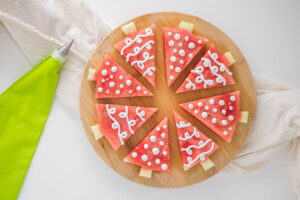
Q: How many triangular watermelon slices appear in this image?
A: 8